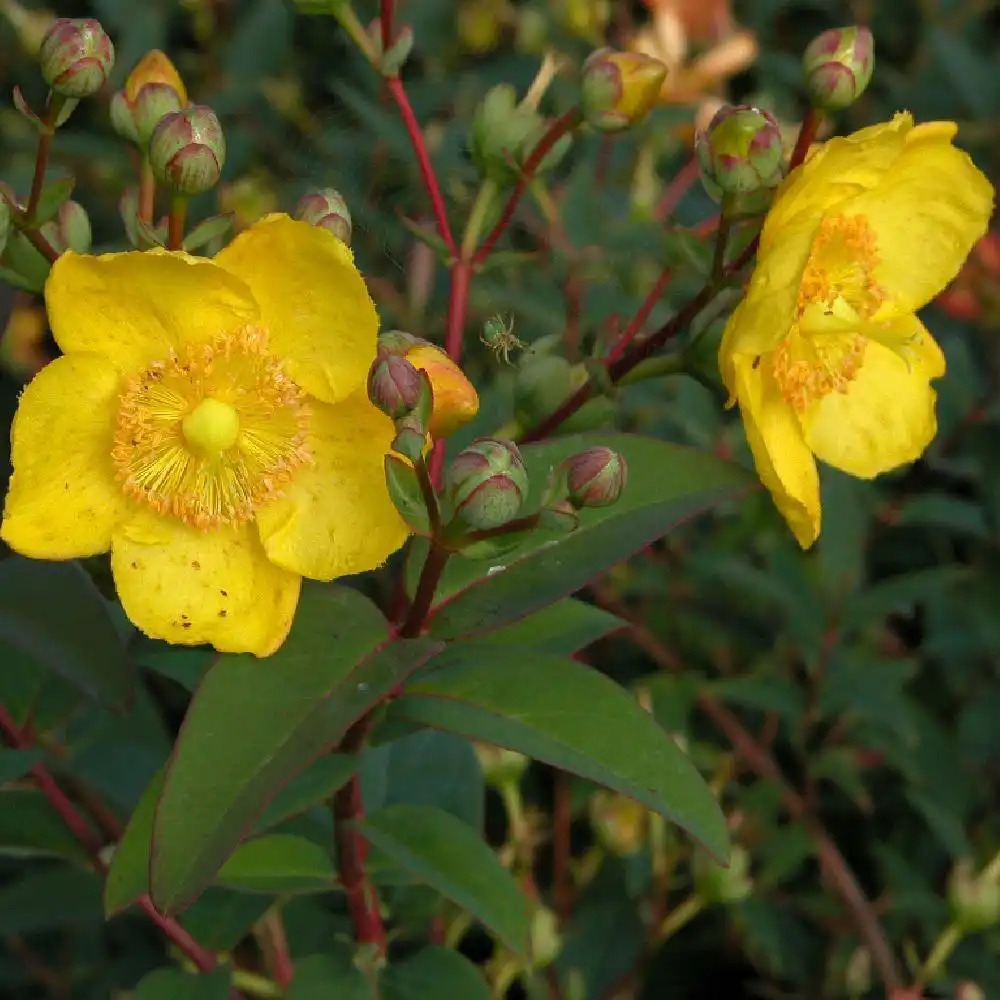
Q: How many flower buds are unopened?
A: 11